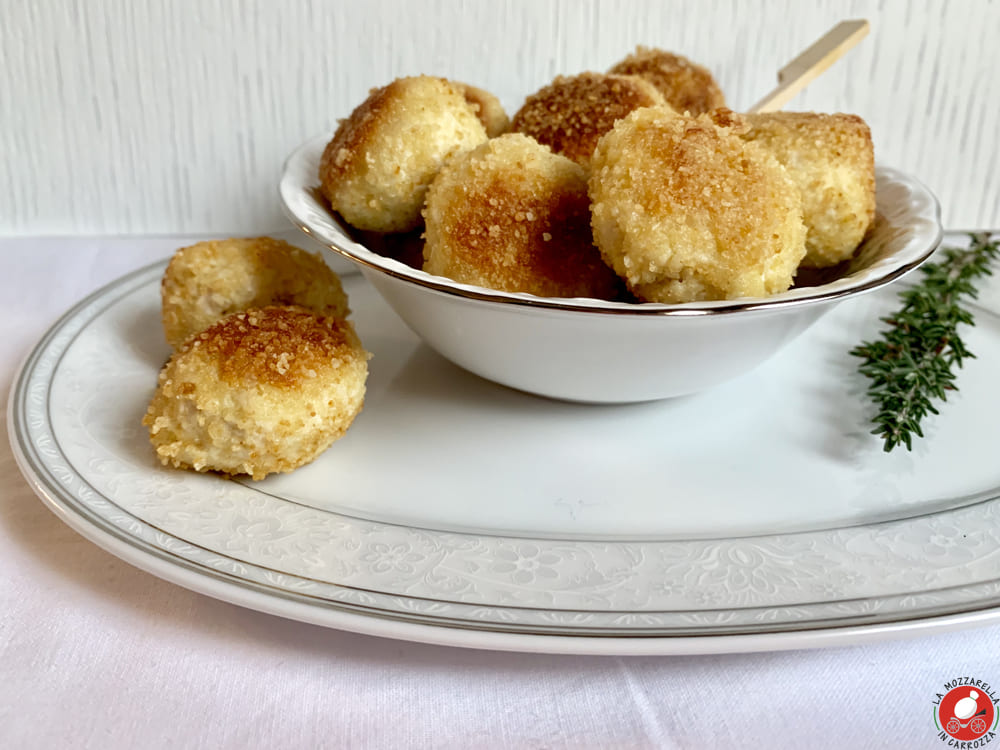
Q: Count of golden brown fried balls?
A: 9